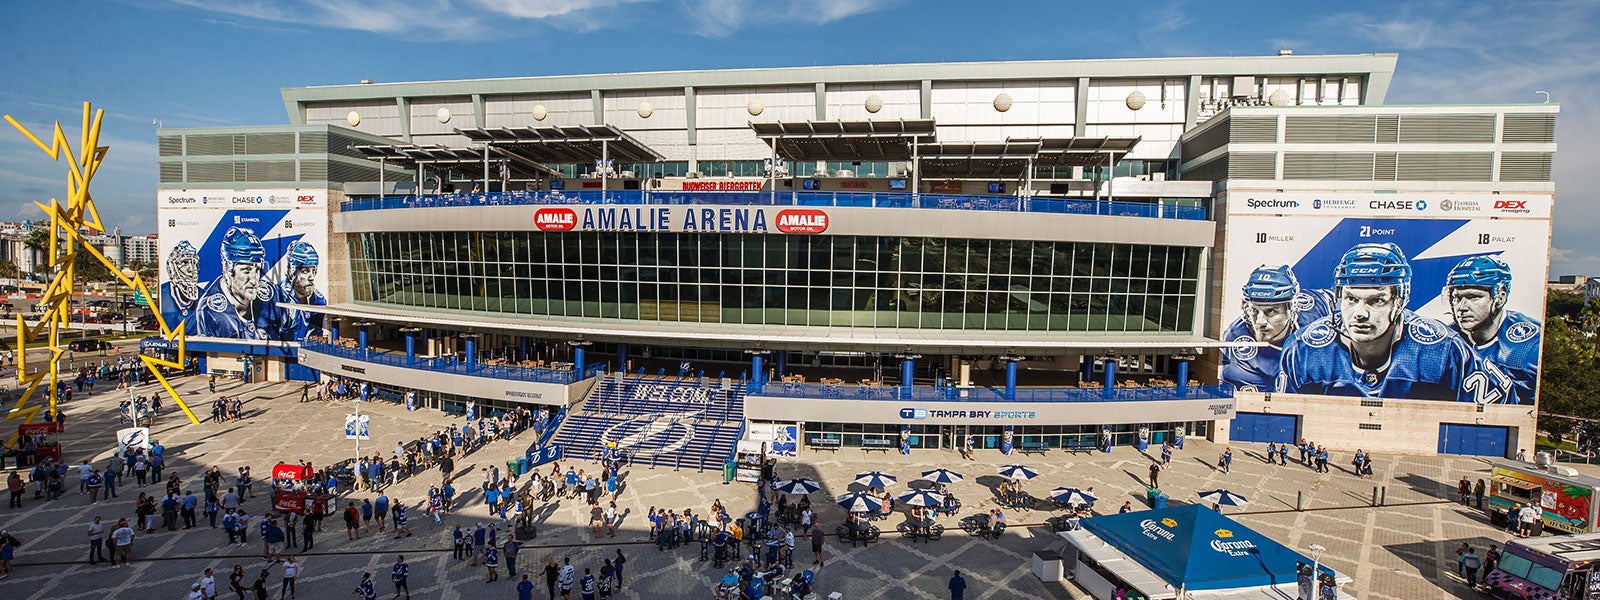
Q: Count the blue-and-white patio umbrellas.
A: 8